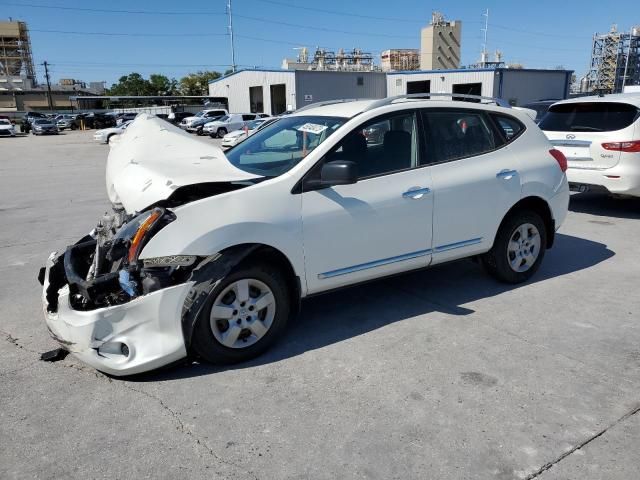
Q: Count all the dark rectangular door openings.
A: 4